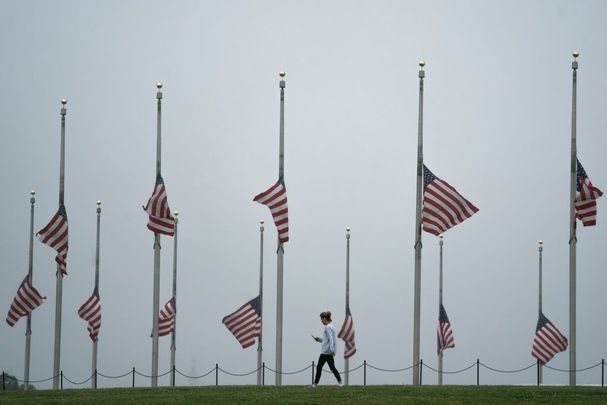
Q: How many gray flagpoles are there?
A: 12